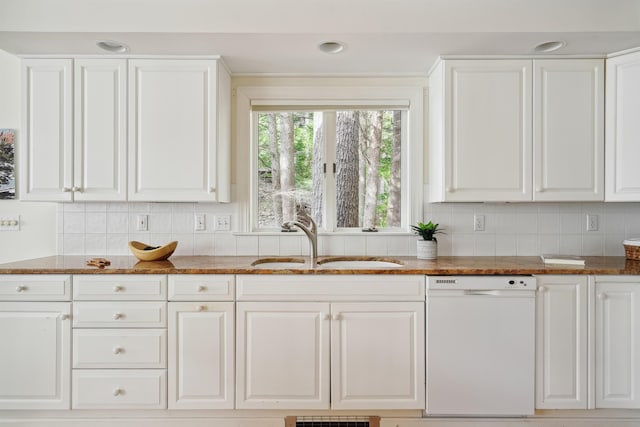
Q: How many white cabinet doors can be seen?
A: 12